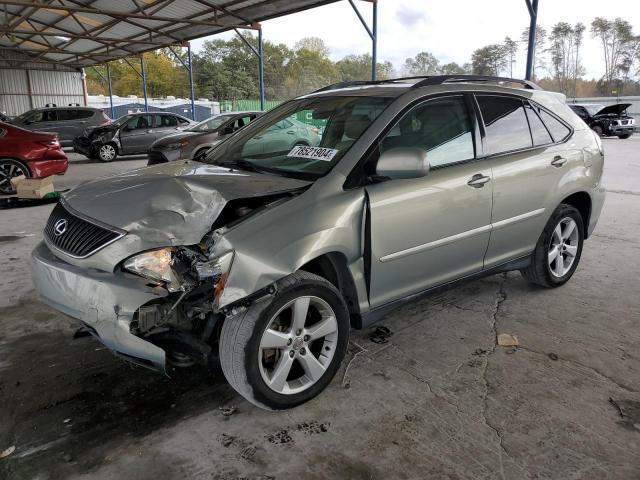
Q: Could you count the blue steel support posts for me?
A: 6